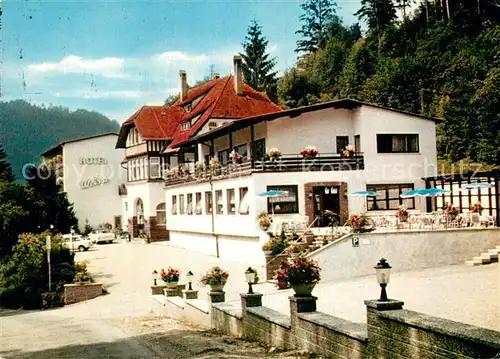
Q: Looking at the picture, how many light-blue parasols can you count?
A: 4